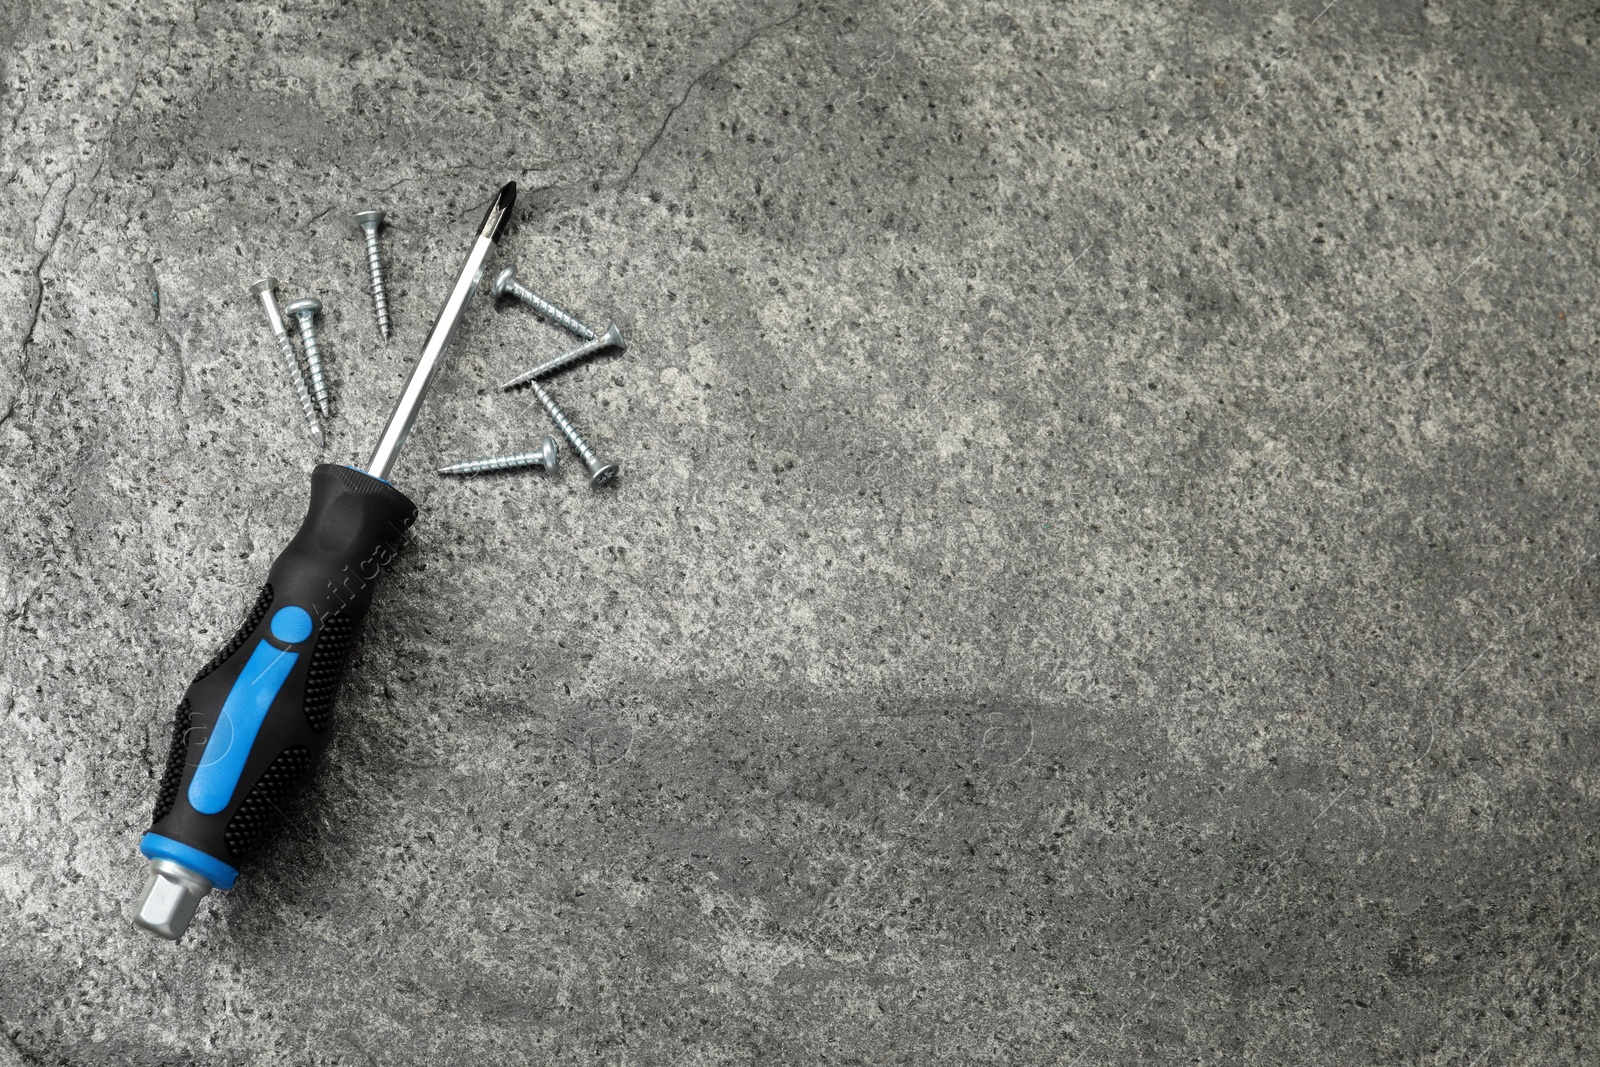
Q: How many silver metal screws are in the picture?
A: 7